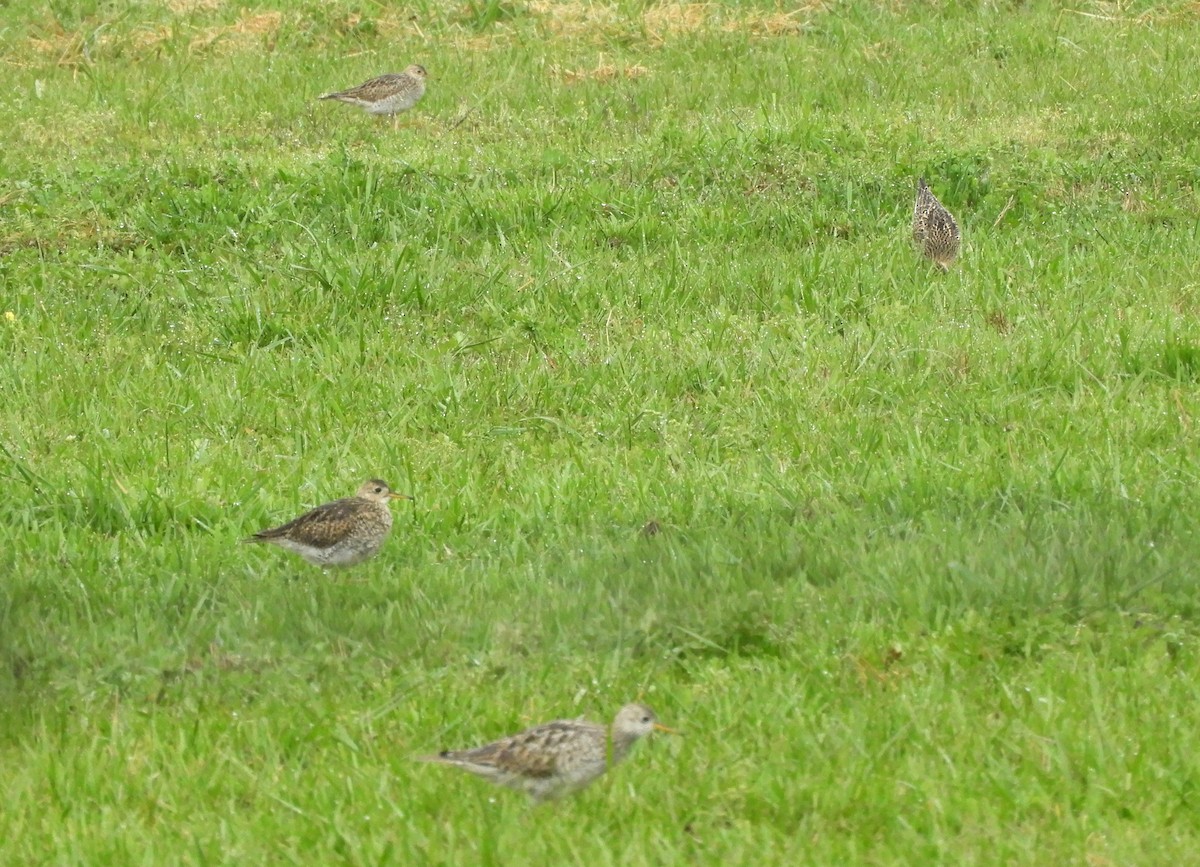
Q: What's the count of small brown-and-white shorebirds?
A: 4